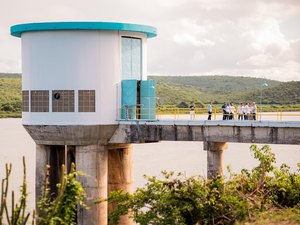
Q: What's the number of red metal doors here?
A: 0